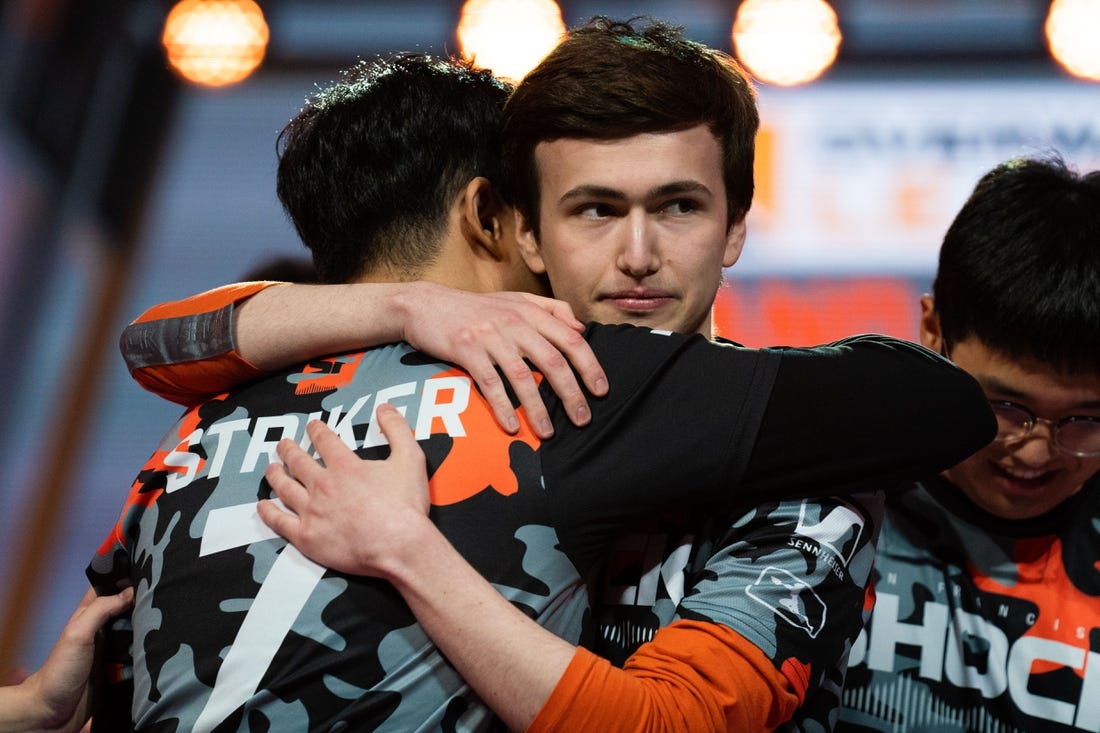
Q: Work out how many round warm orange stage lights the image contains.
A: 4